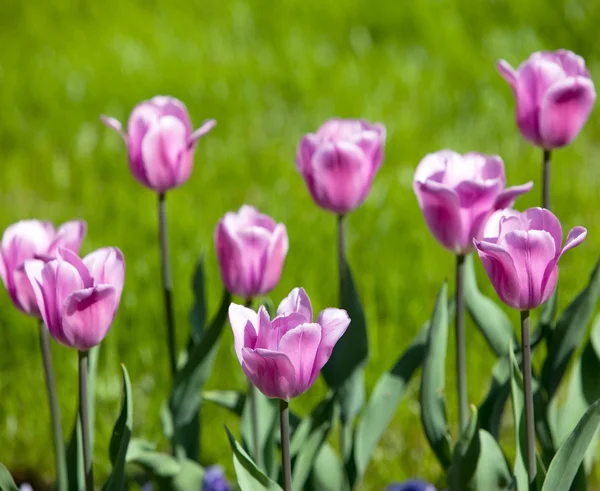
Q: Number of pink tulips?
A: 9